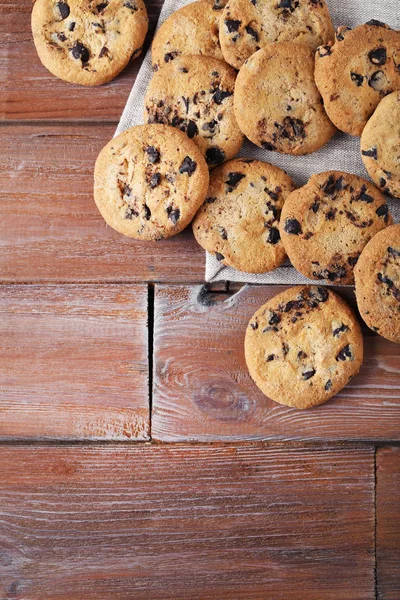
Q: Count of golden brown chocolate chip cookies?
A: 12